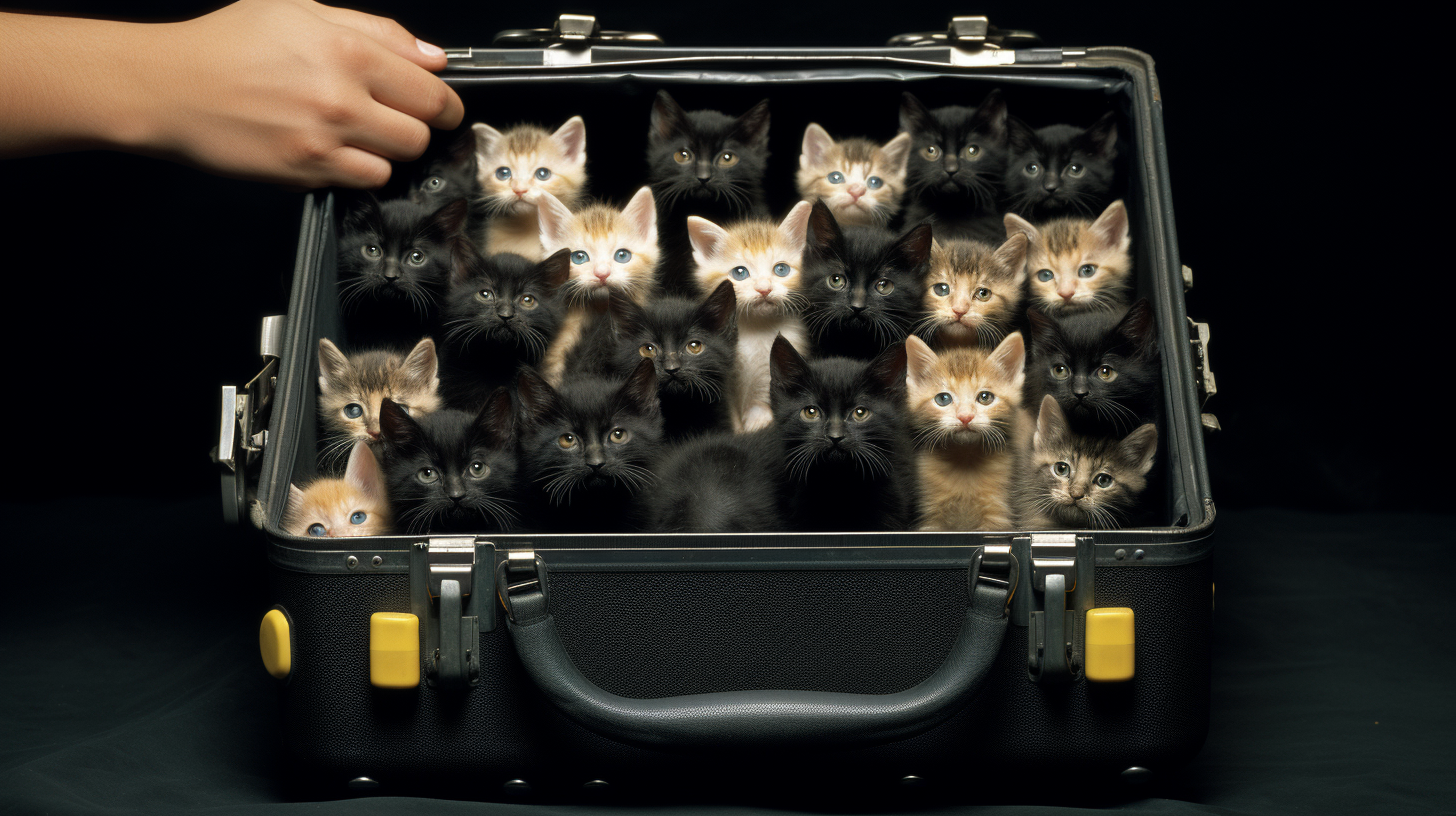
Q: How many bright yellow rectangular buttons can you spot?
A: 2